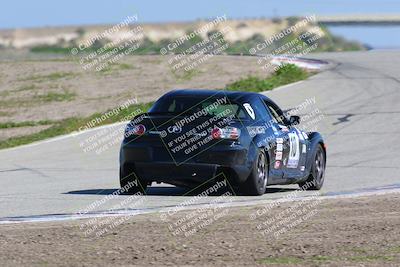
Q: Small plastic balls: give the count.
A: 0